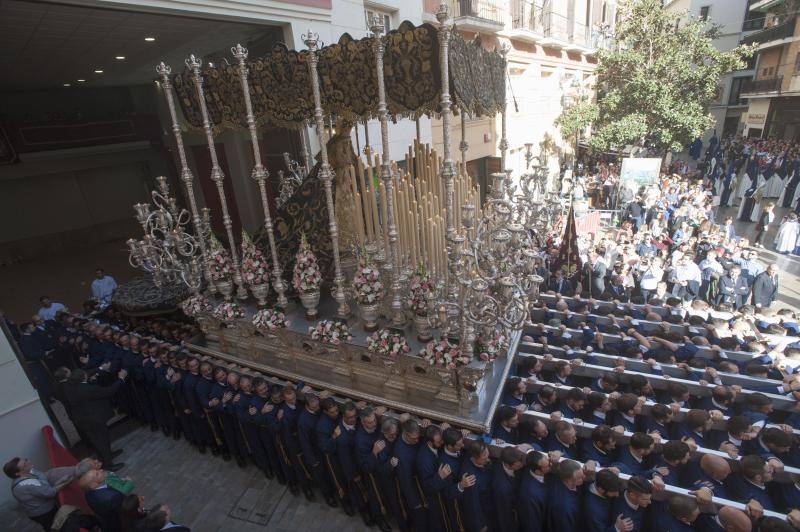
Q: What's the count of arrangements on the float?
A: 12